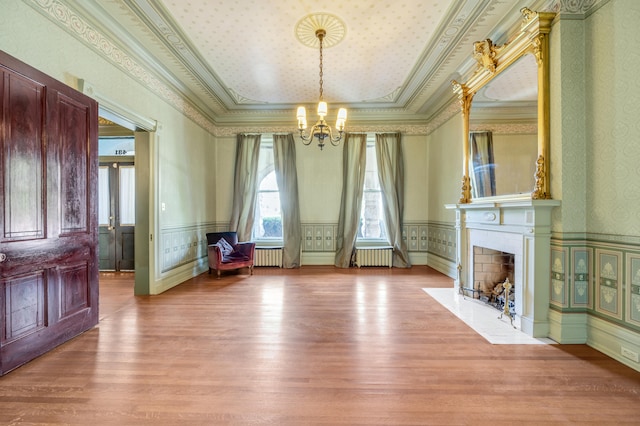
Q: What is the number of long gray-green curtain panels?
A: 4